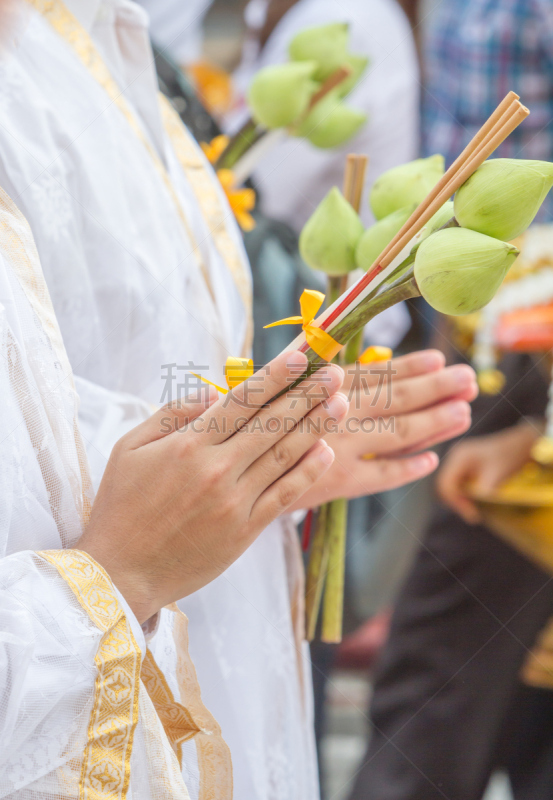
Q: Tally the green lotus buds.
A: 10